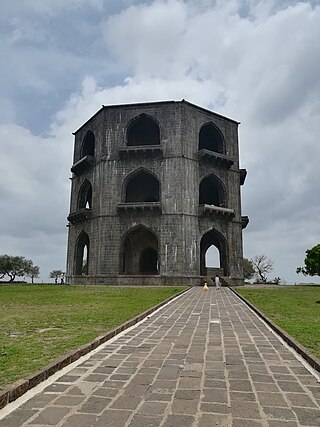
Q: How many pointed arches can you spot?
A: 9